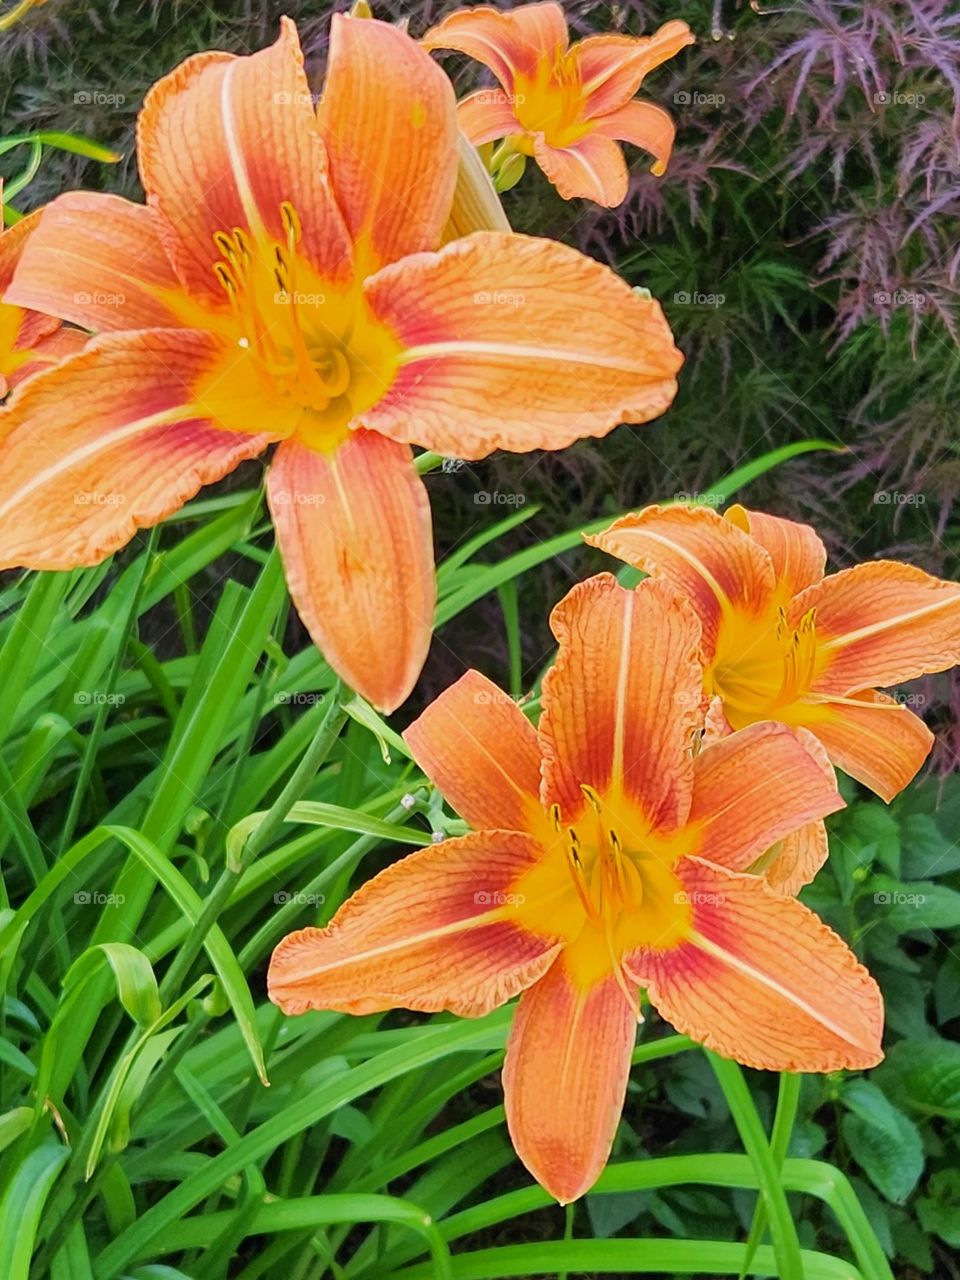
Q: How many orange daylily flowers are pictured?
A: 5